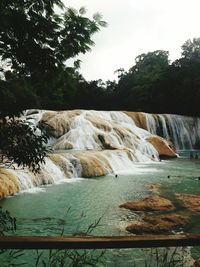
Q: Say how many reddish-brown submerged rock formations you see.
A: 3